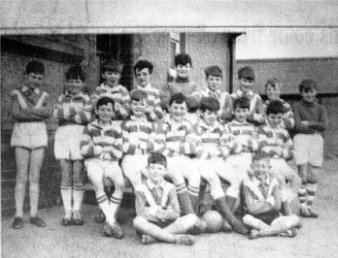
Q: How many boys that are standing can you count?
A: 9